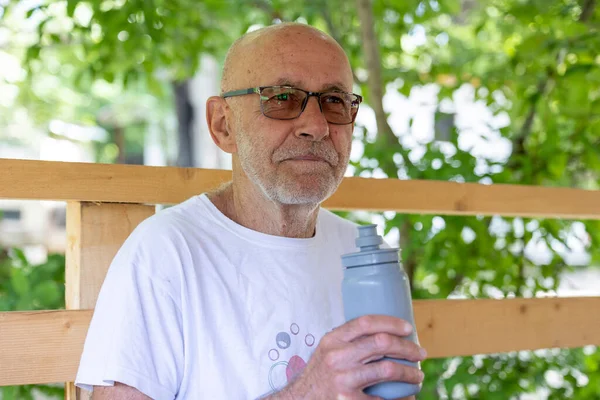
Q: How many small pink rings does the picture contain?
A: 3